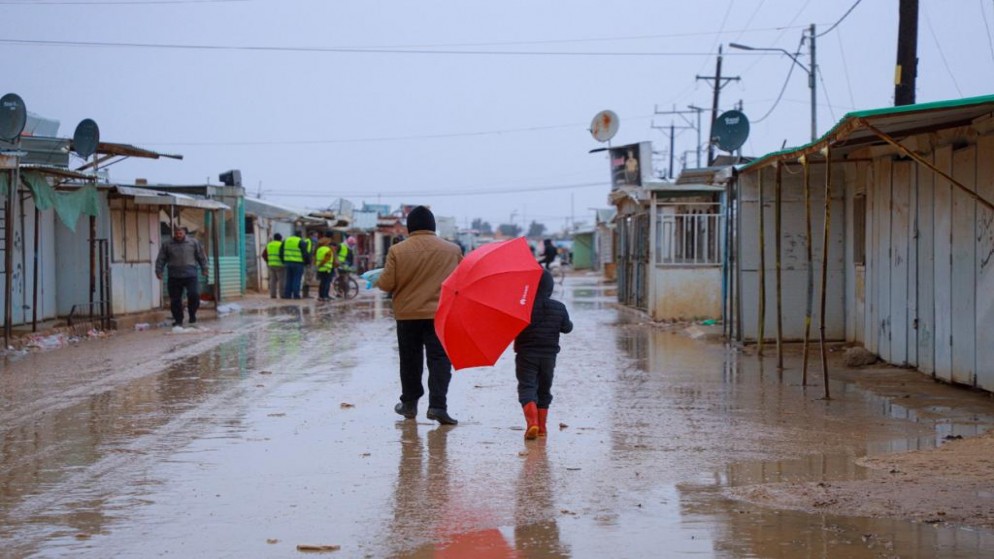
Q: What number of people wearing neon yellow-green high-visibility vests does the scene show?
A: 5